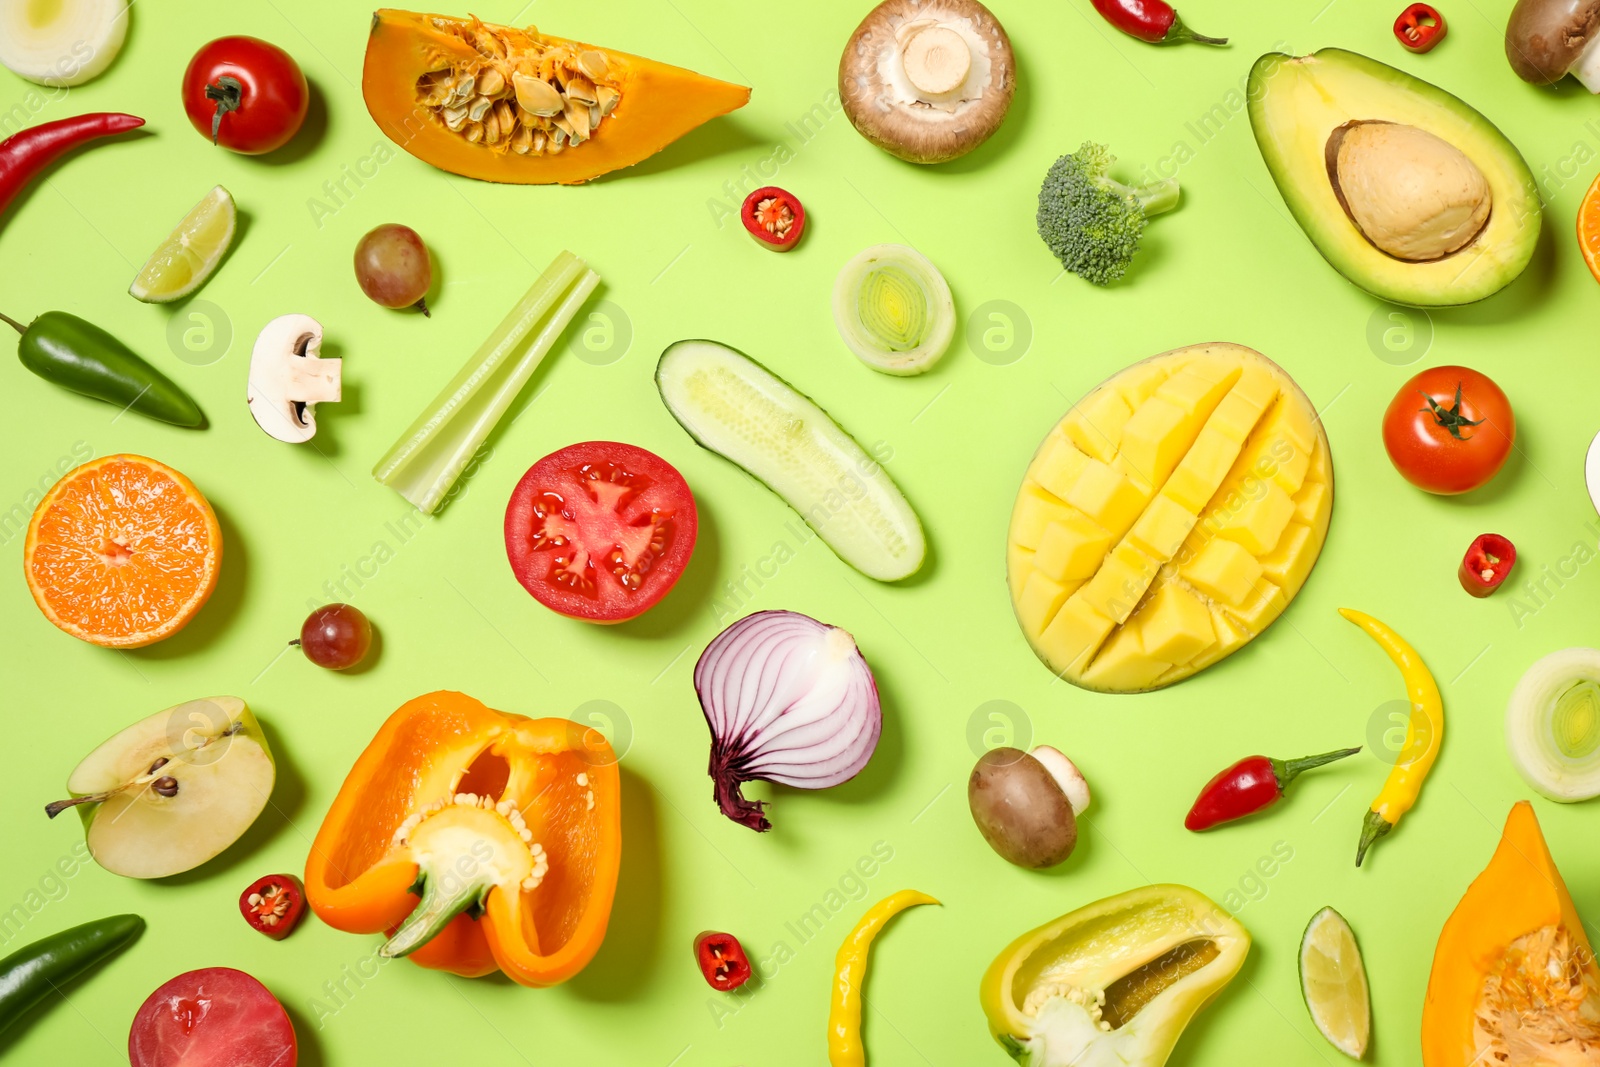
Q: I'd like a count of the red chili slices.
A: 5